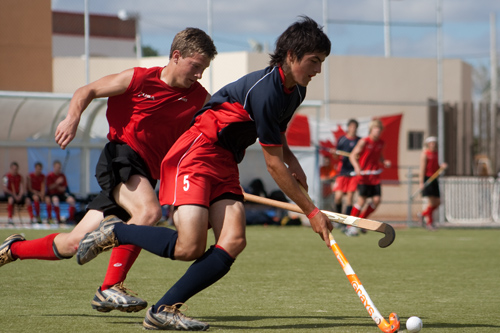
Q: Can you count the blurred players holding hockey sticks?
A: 3